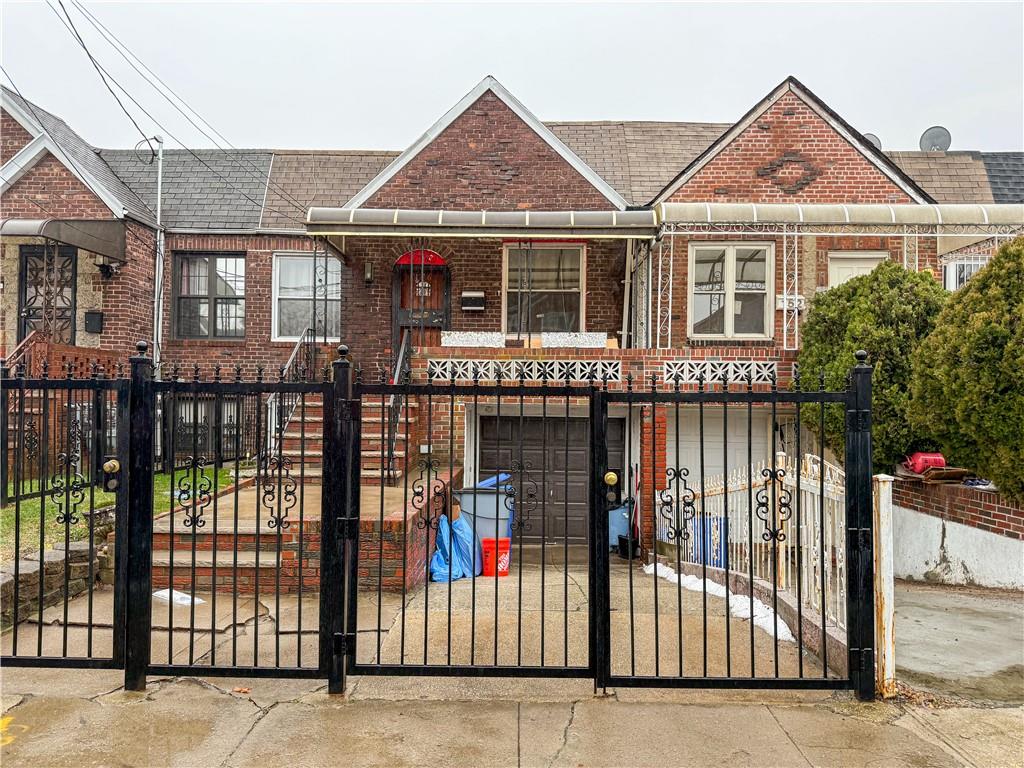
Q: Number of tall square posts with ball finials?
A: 3